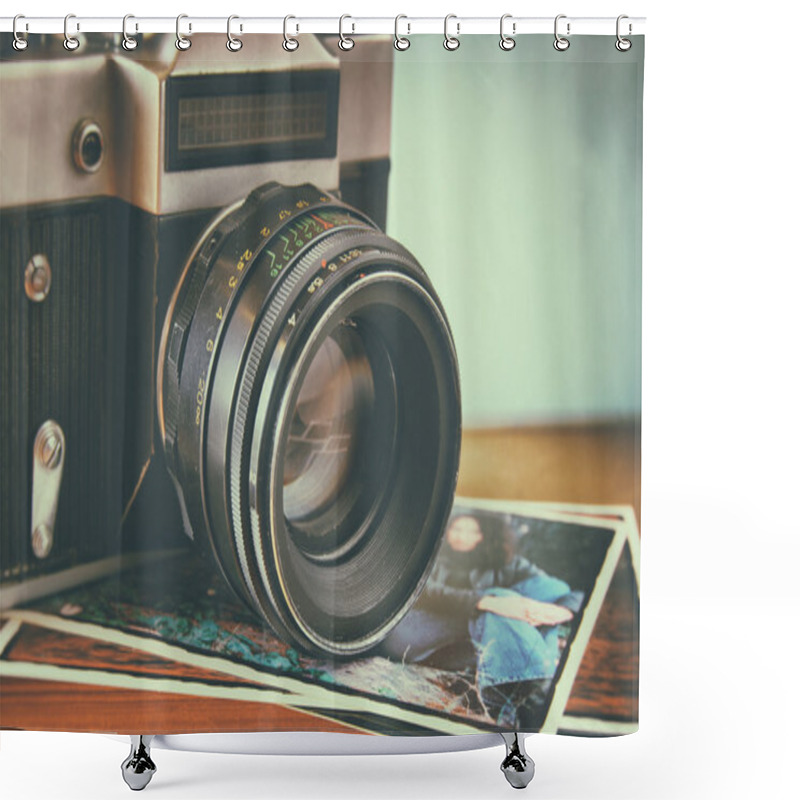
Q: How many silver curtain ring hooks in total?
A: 12